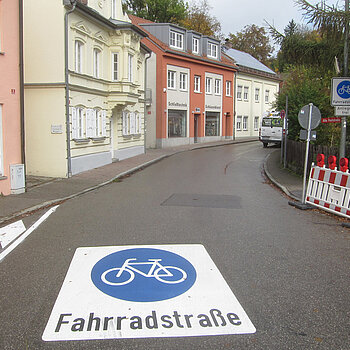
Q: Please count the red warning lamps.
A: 3